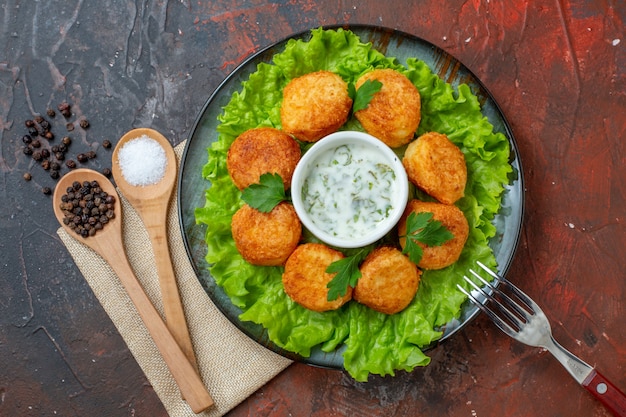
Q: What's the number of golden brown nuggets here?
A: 8